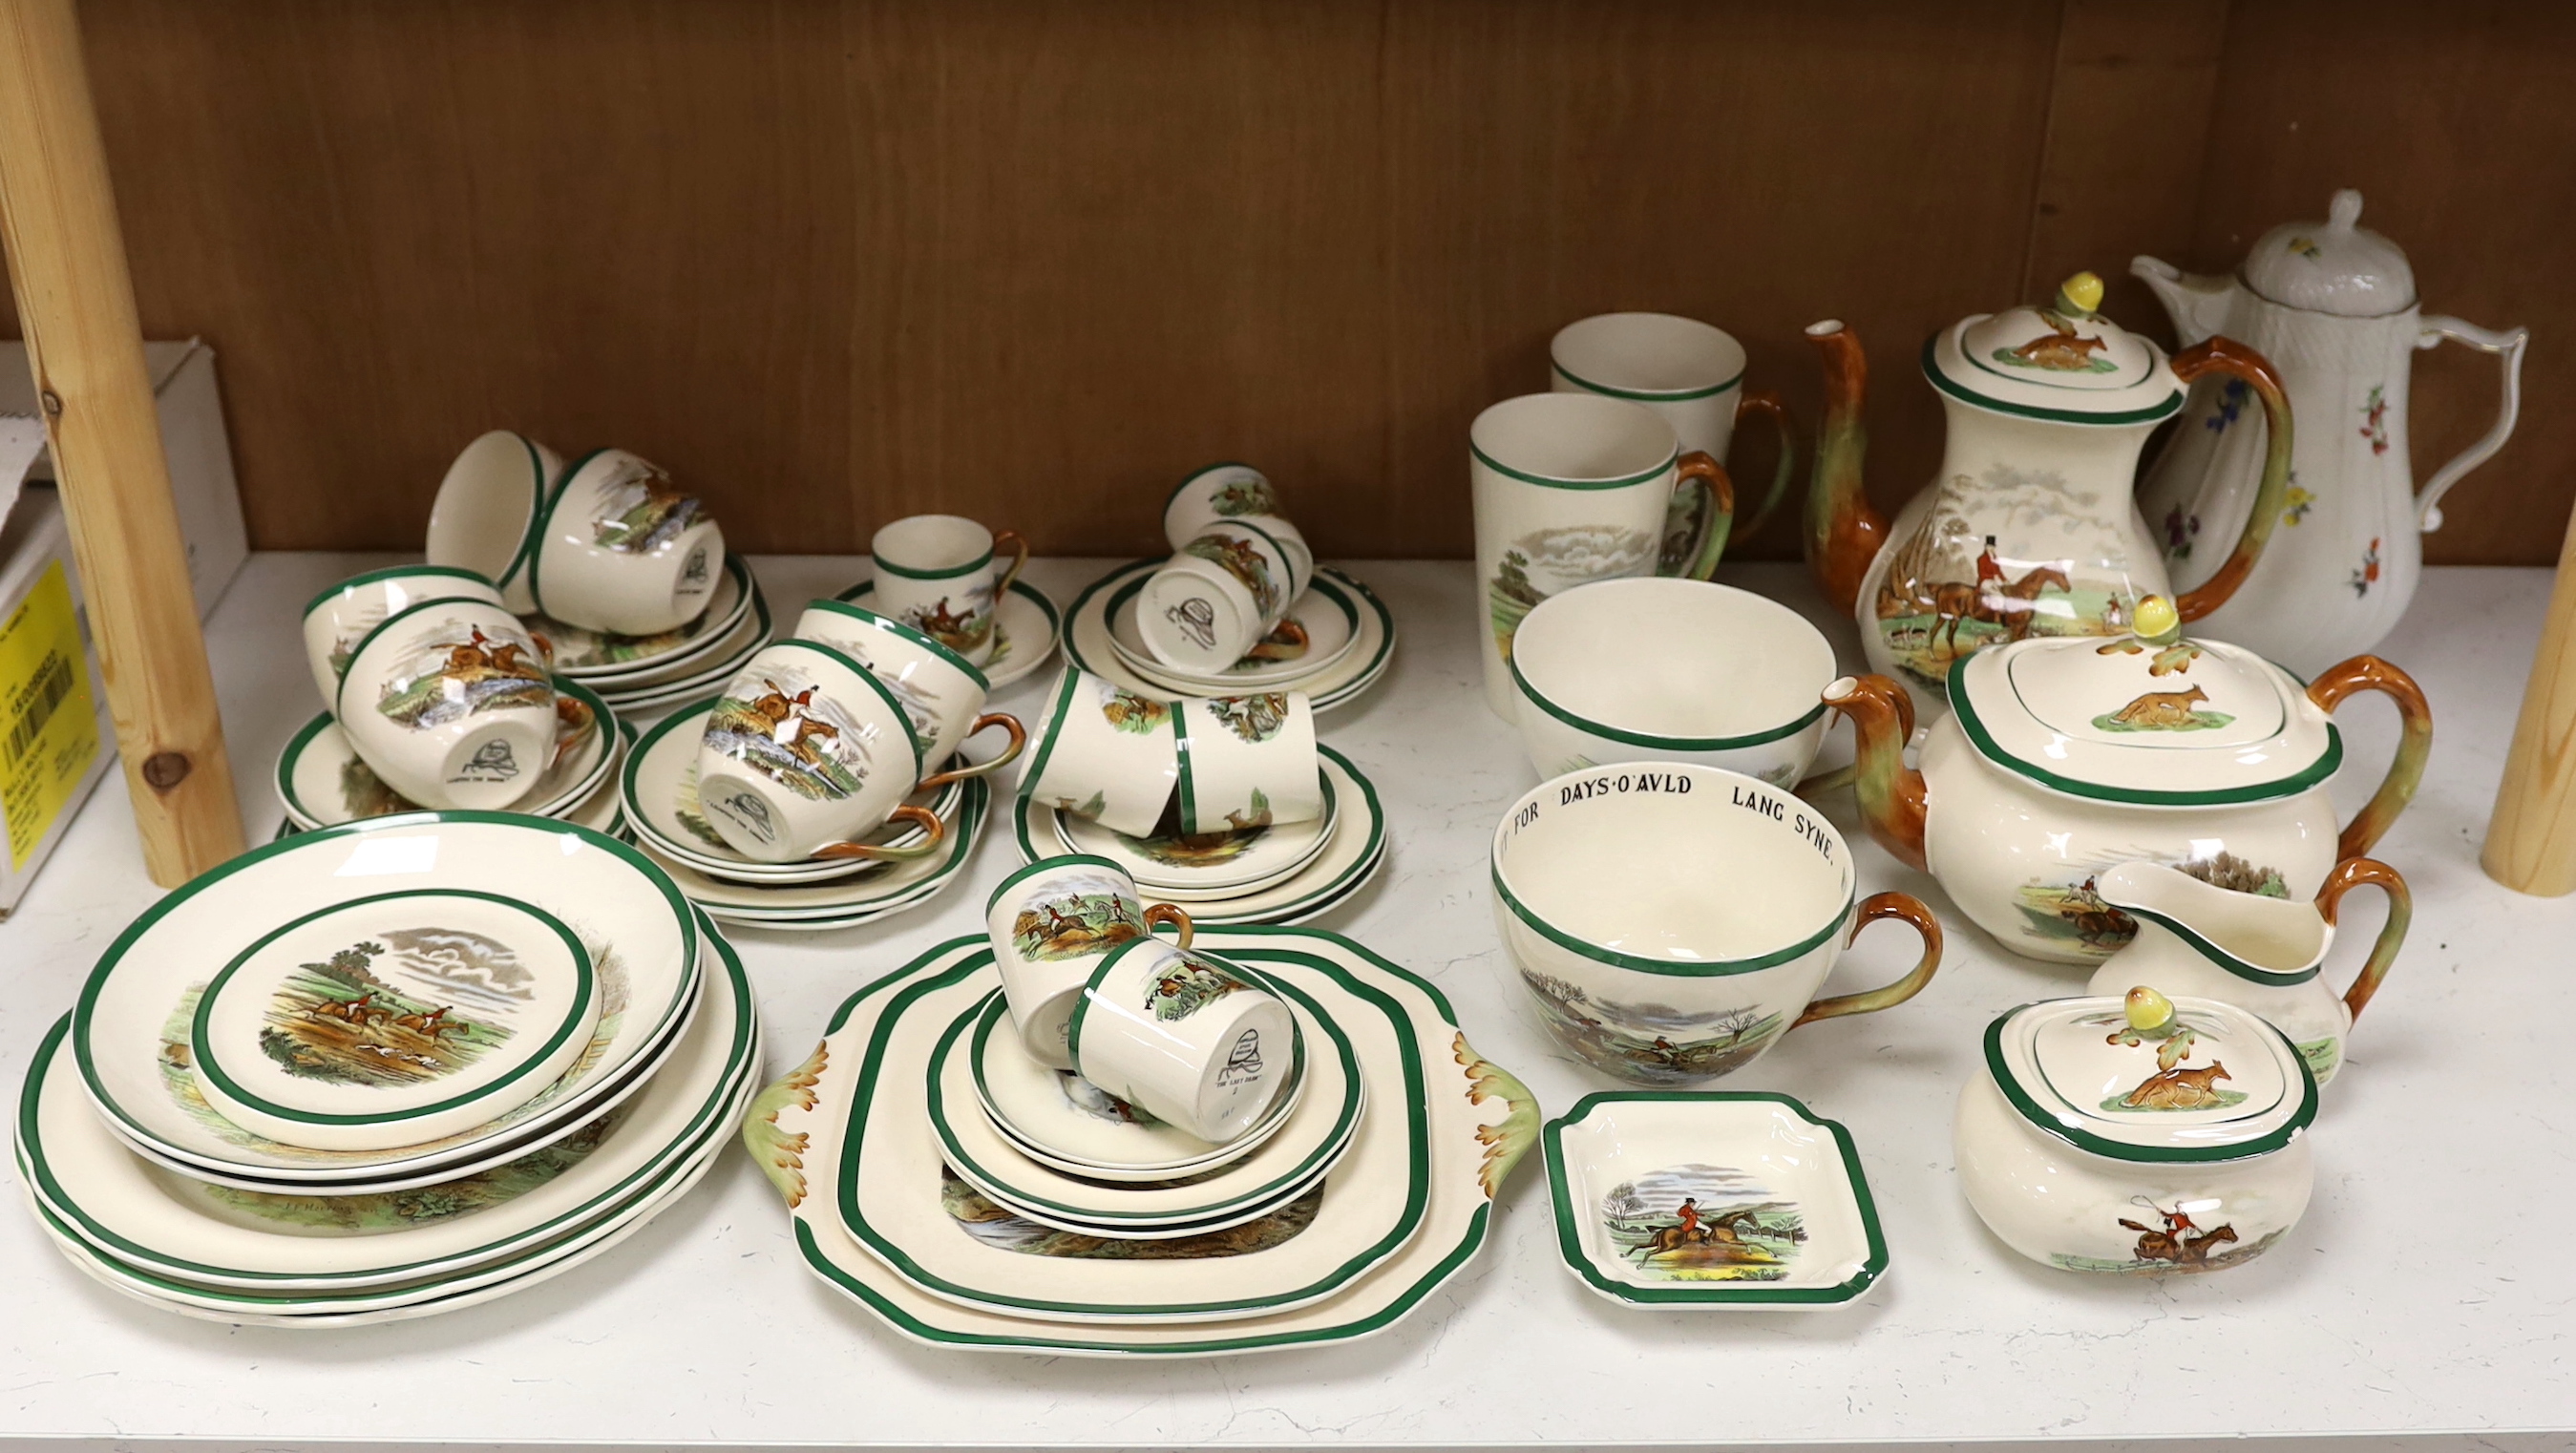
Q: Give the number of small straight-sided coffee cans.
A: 7